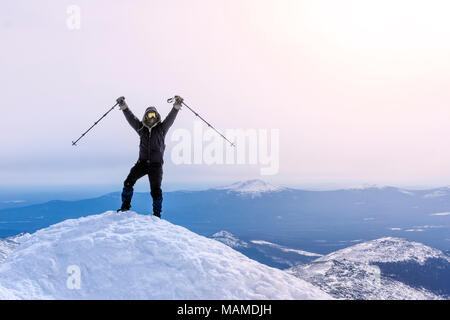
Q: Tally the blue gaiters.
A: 2